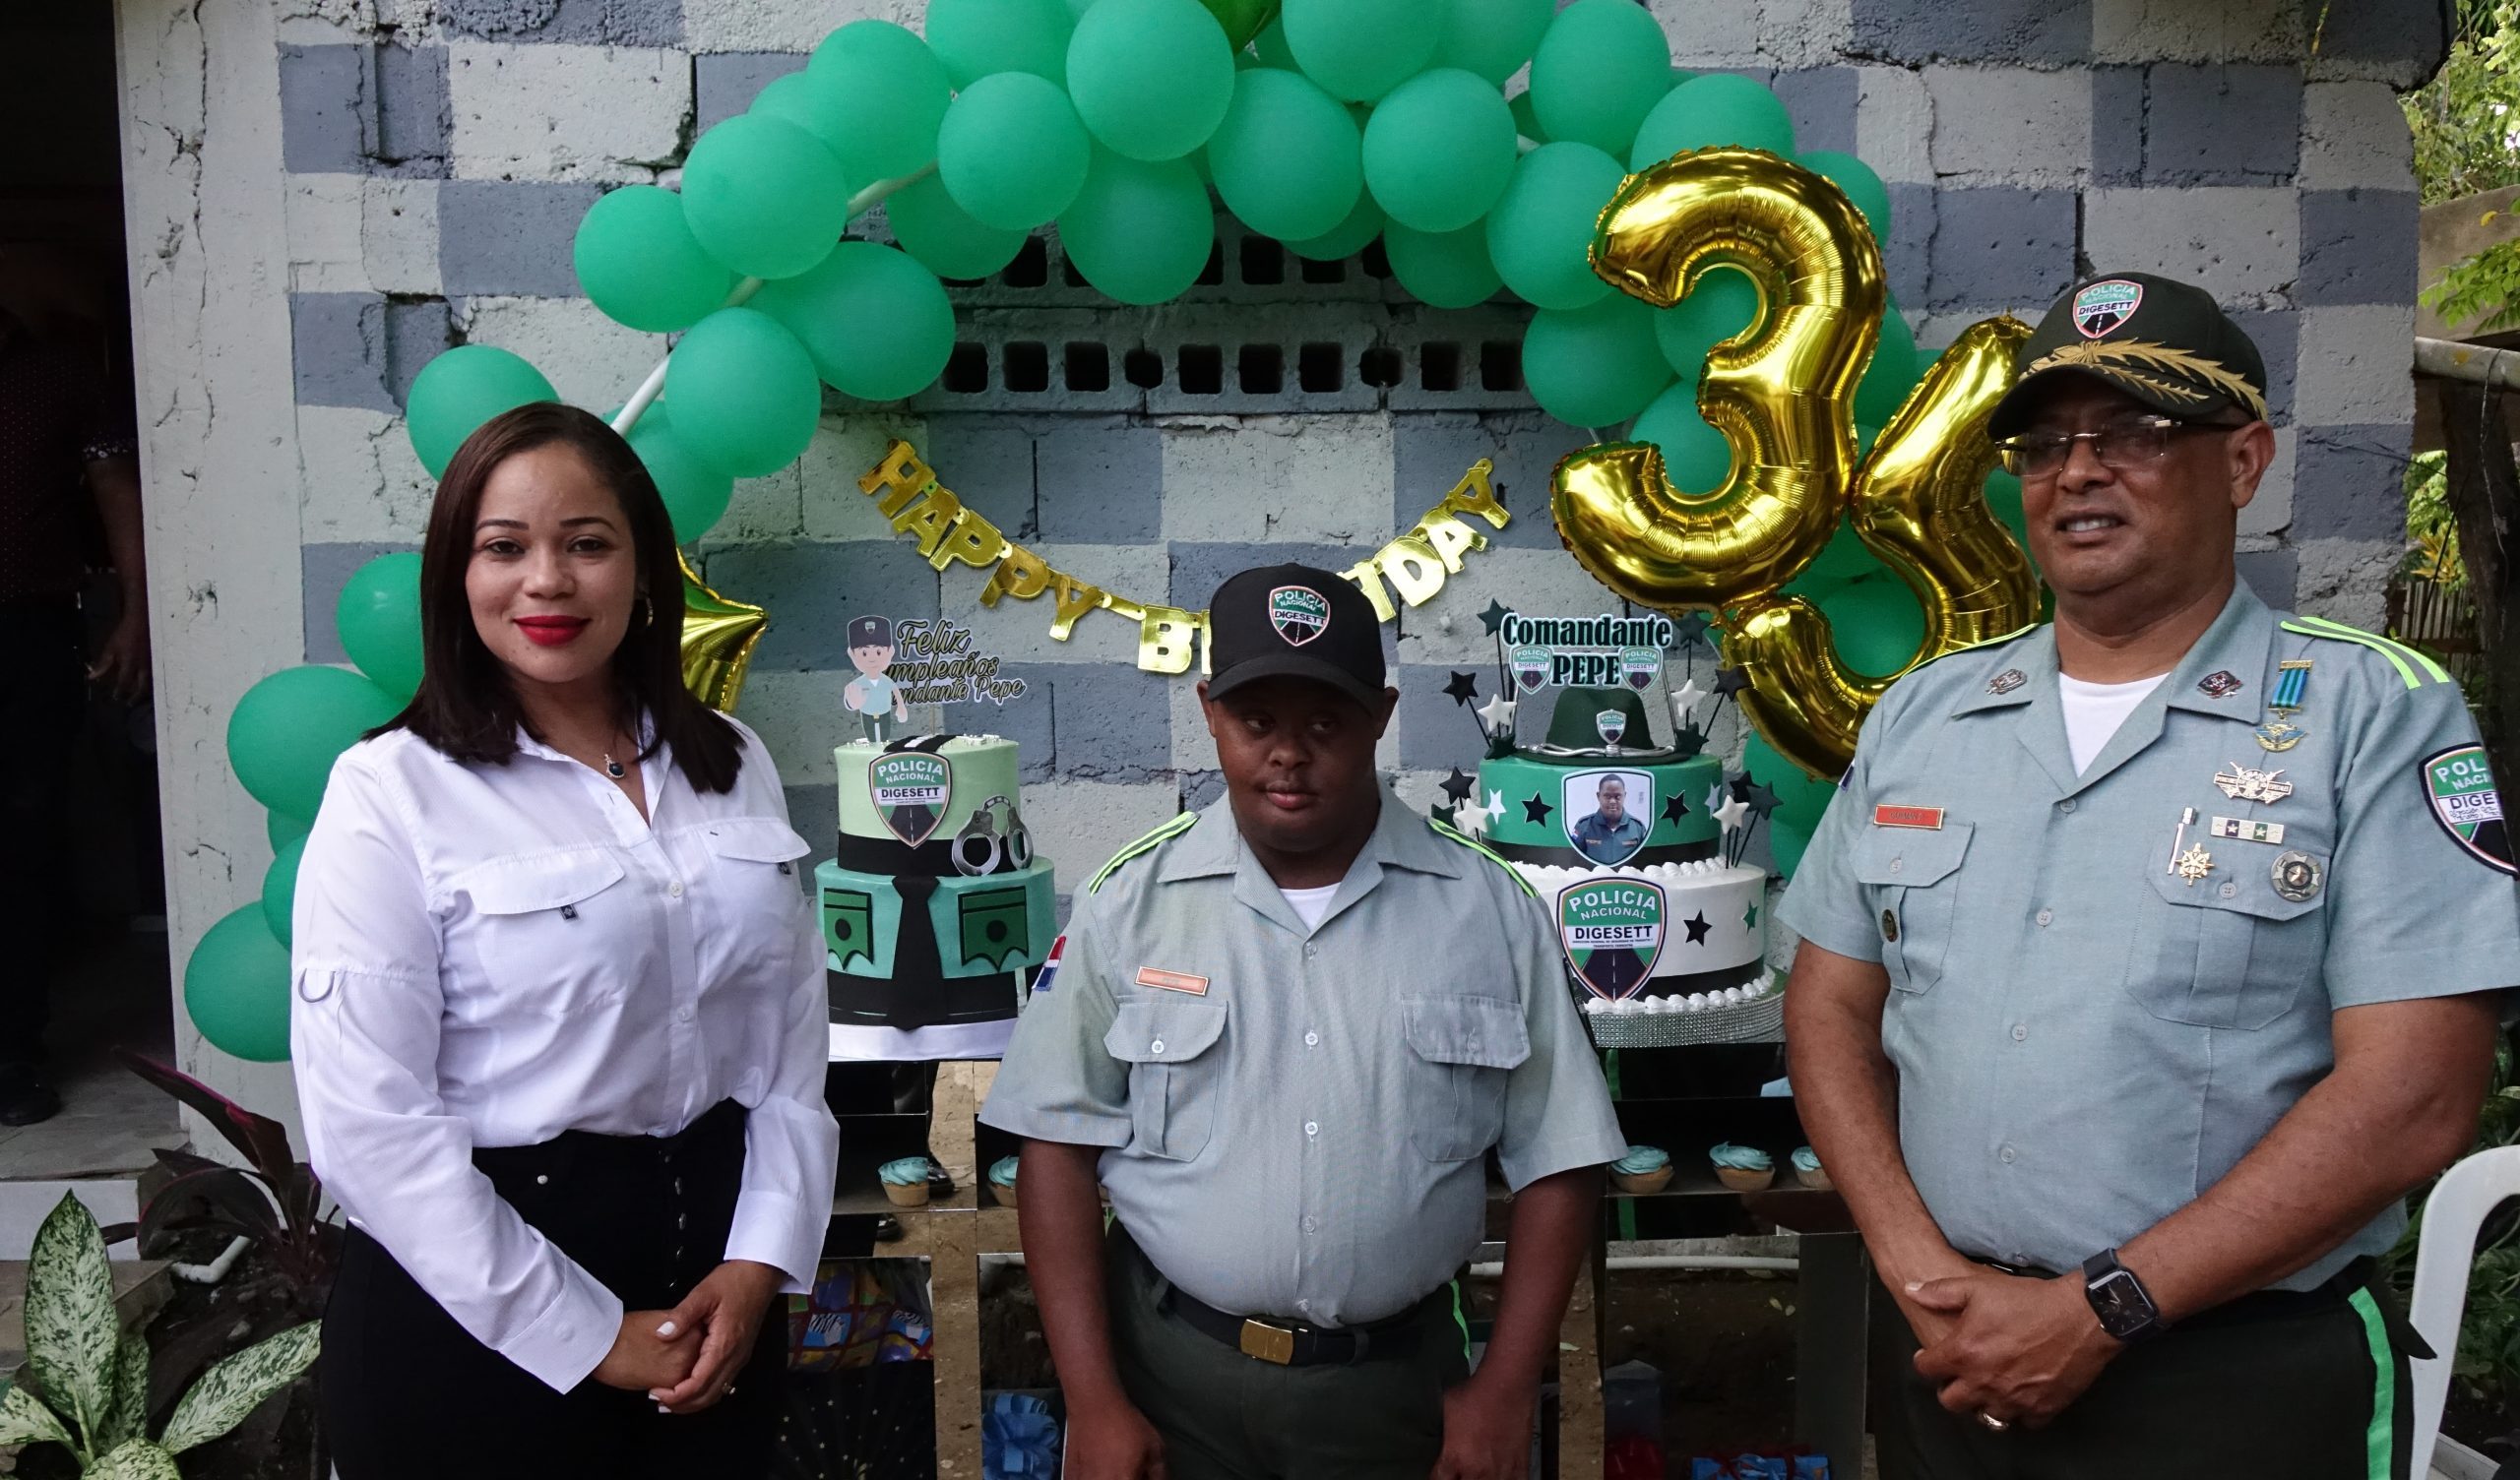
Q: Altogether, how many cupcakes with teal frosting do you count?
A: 5